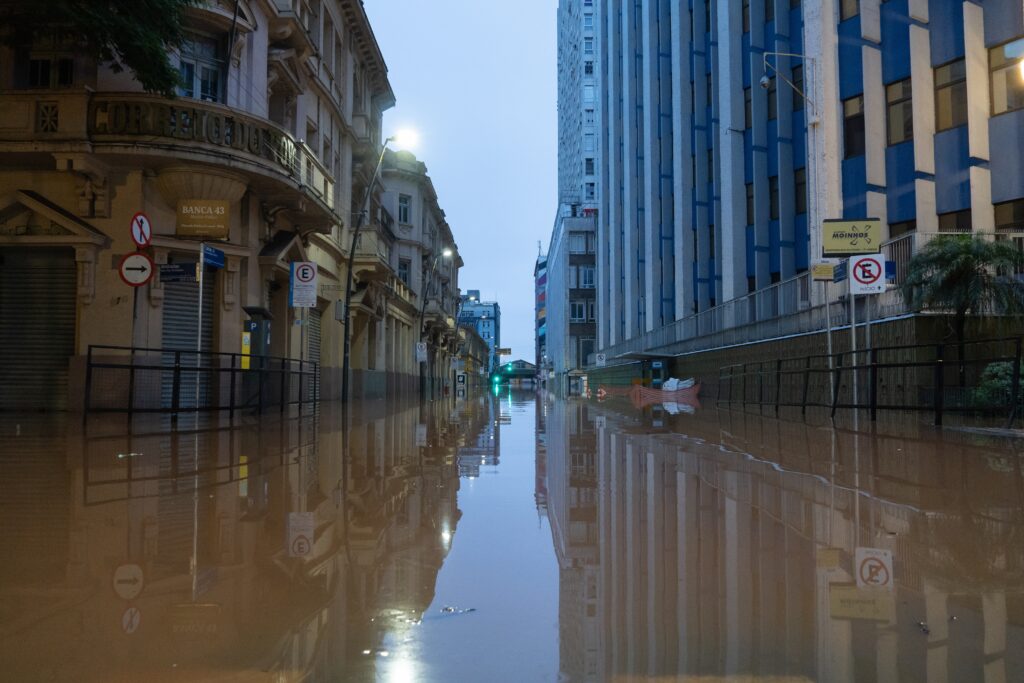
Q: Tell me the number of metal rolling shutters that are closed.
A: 3